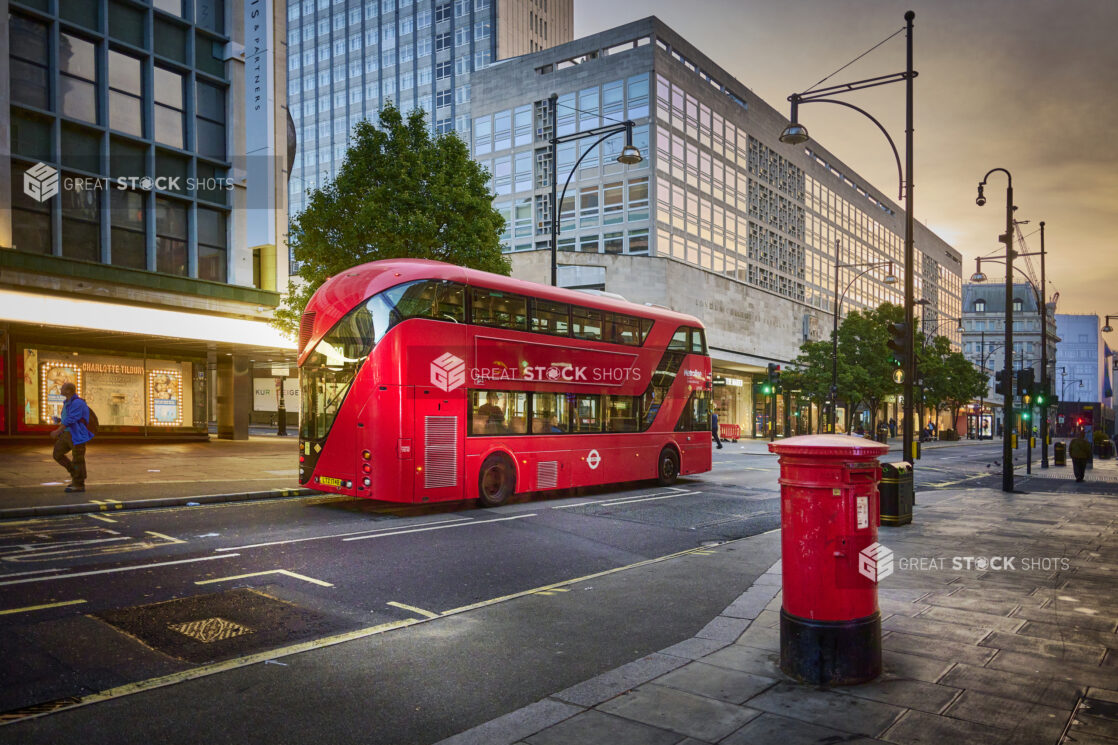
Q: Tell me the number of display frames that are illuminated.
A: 2